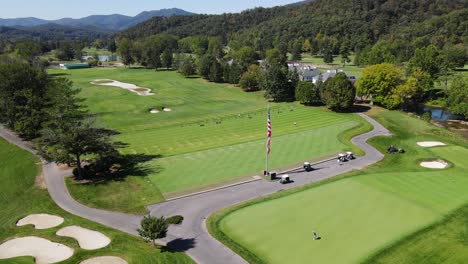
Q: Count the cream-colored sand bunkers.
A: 9